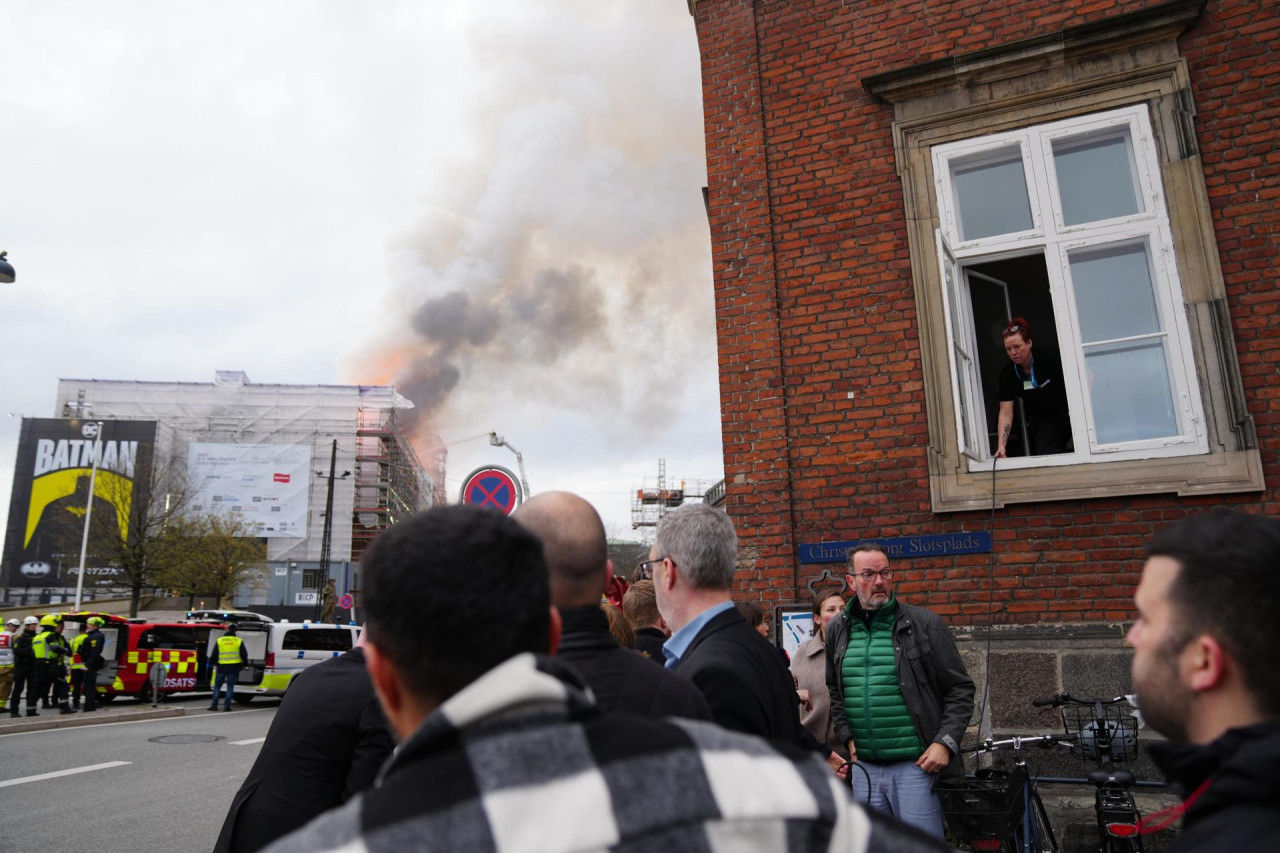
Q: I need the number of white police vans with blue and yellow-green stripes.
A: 1